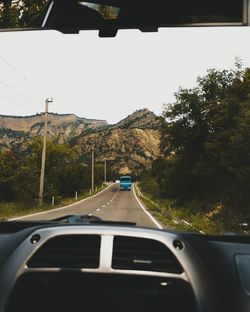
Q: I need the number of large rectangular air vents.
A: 2